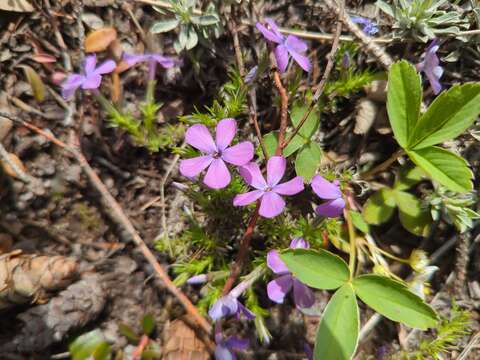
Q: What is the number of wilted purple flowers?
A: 0